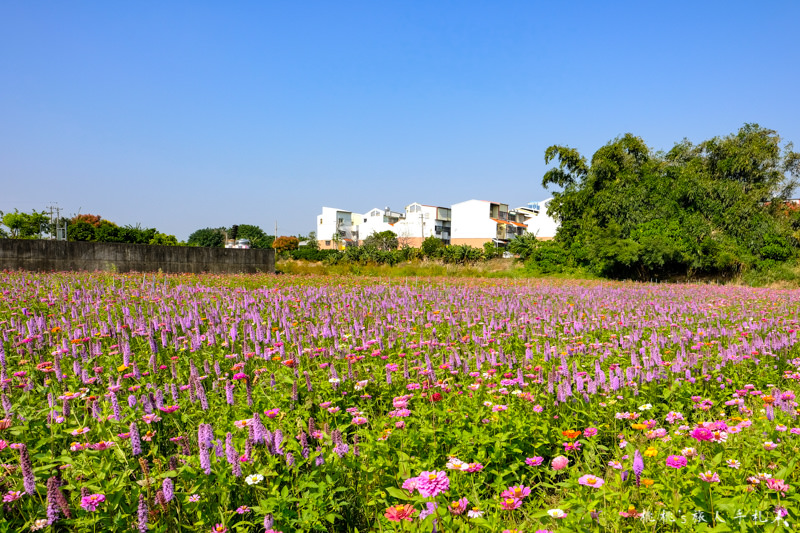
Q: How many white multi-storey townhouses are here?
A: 5